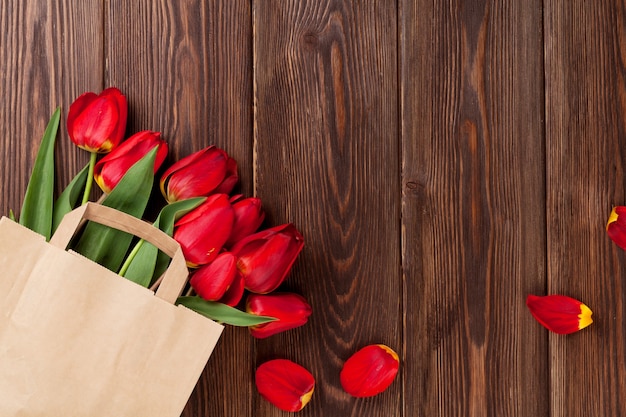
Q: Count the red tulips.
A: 8